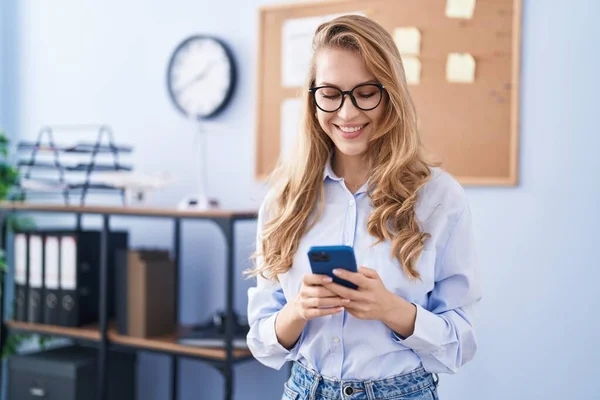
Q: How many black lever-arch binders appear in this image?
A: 4